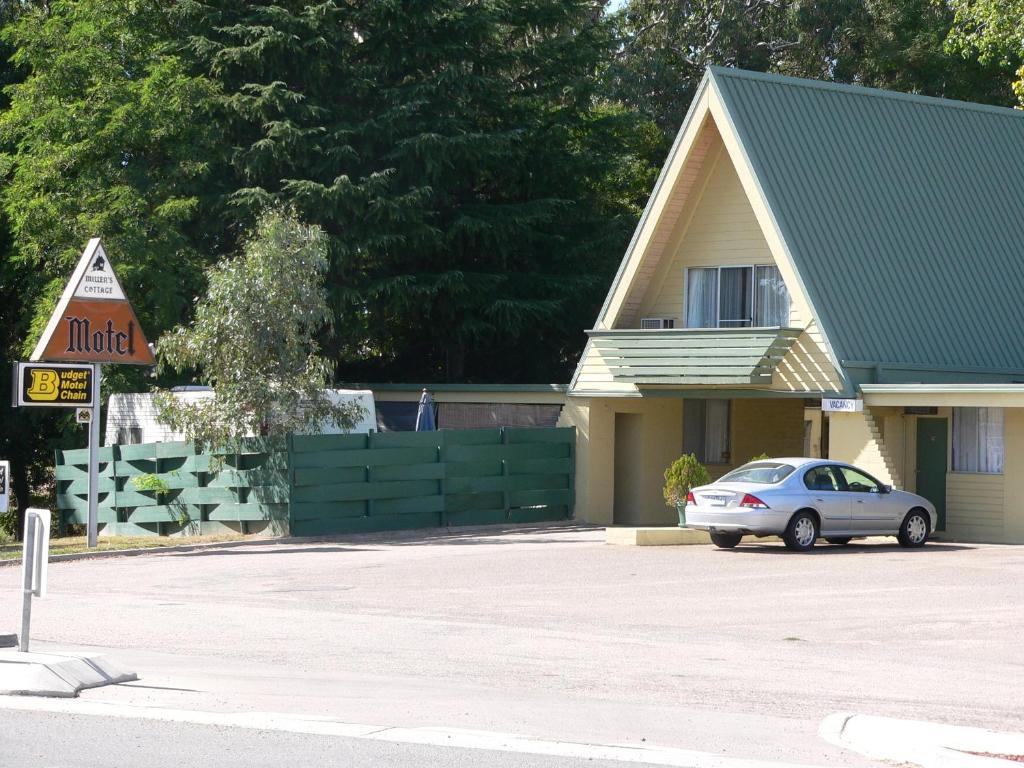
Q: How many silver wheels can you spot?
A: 2